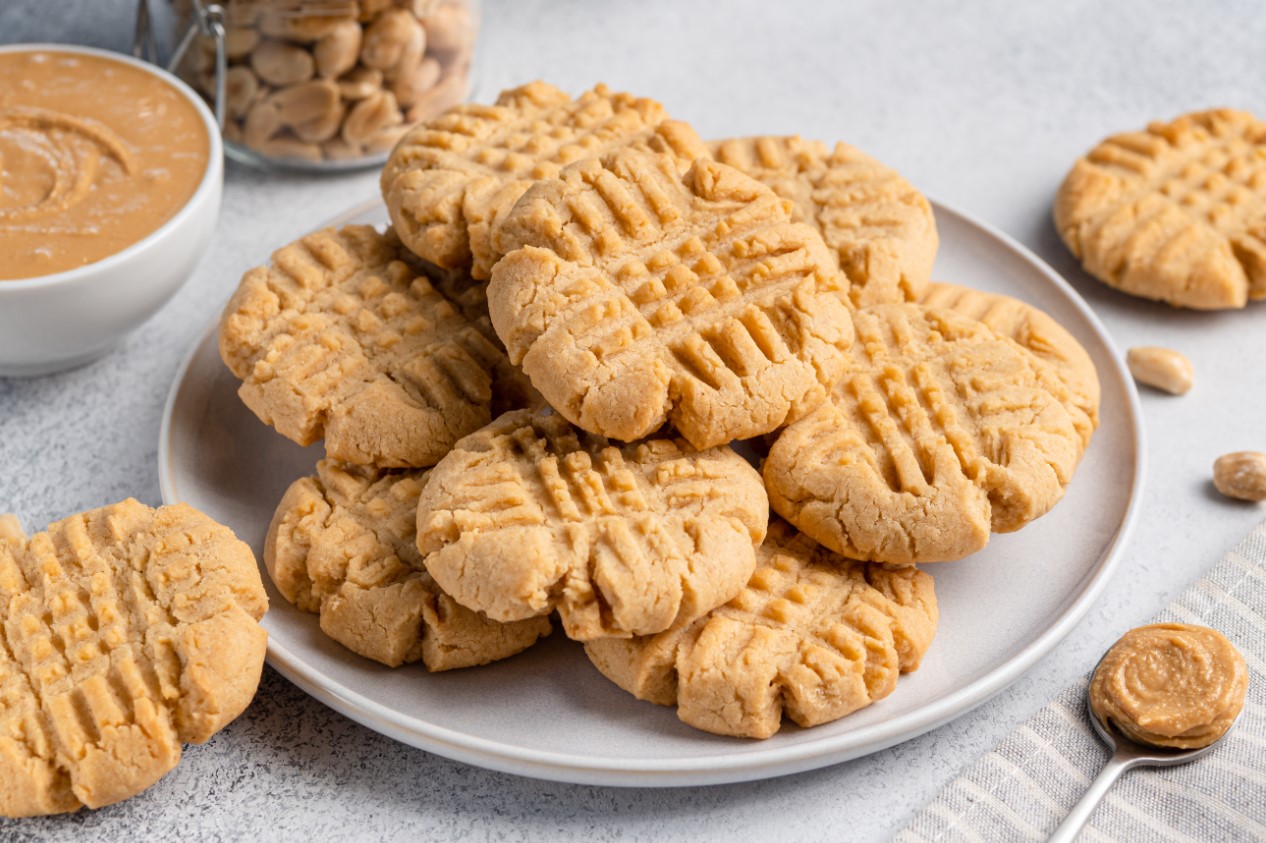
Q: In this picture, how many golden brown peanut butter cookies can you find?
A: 11